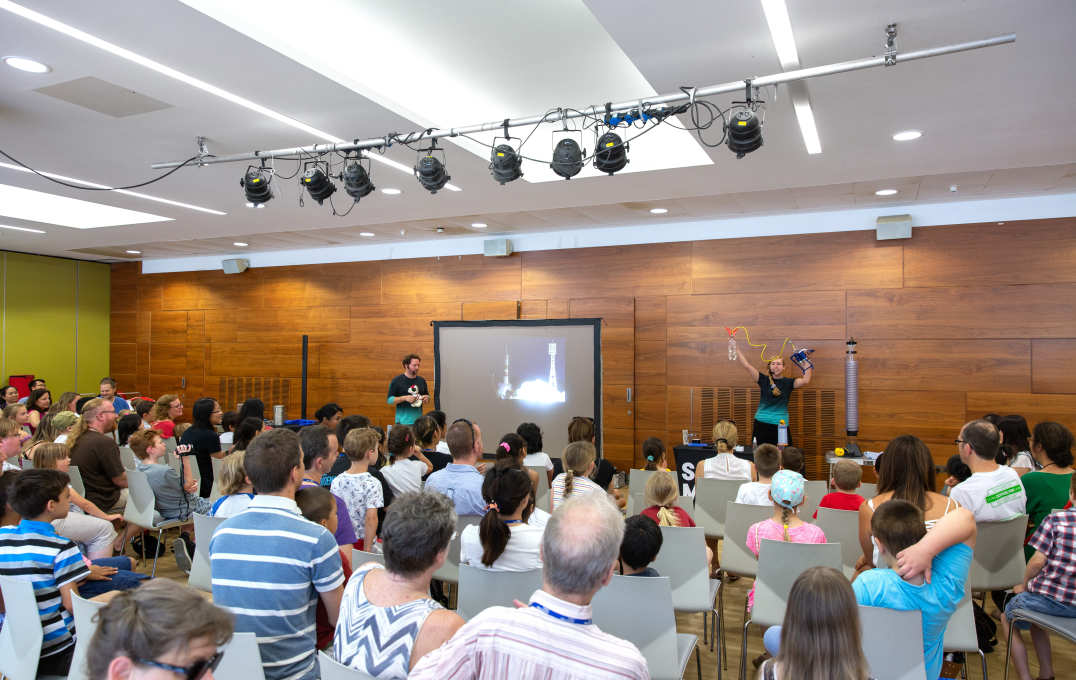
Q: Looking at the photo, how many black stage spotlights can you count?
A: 8